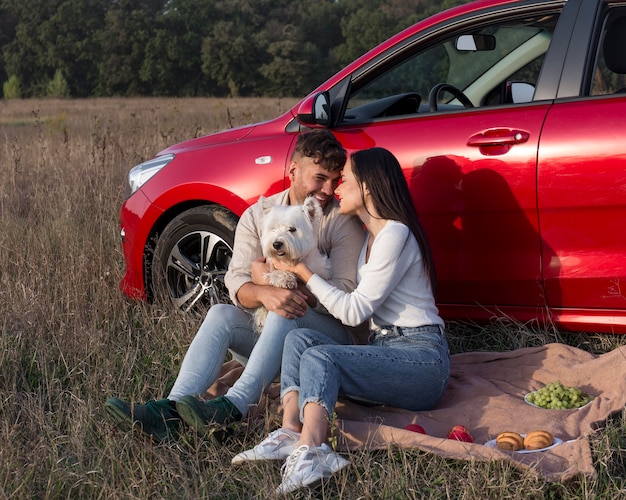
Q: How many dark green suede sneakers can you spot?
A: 2